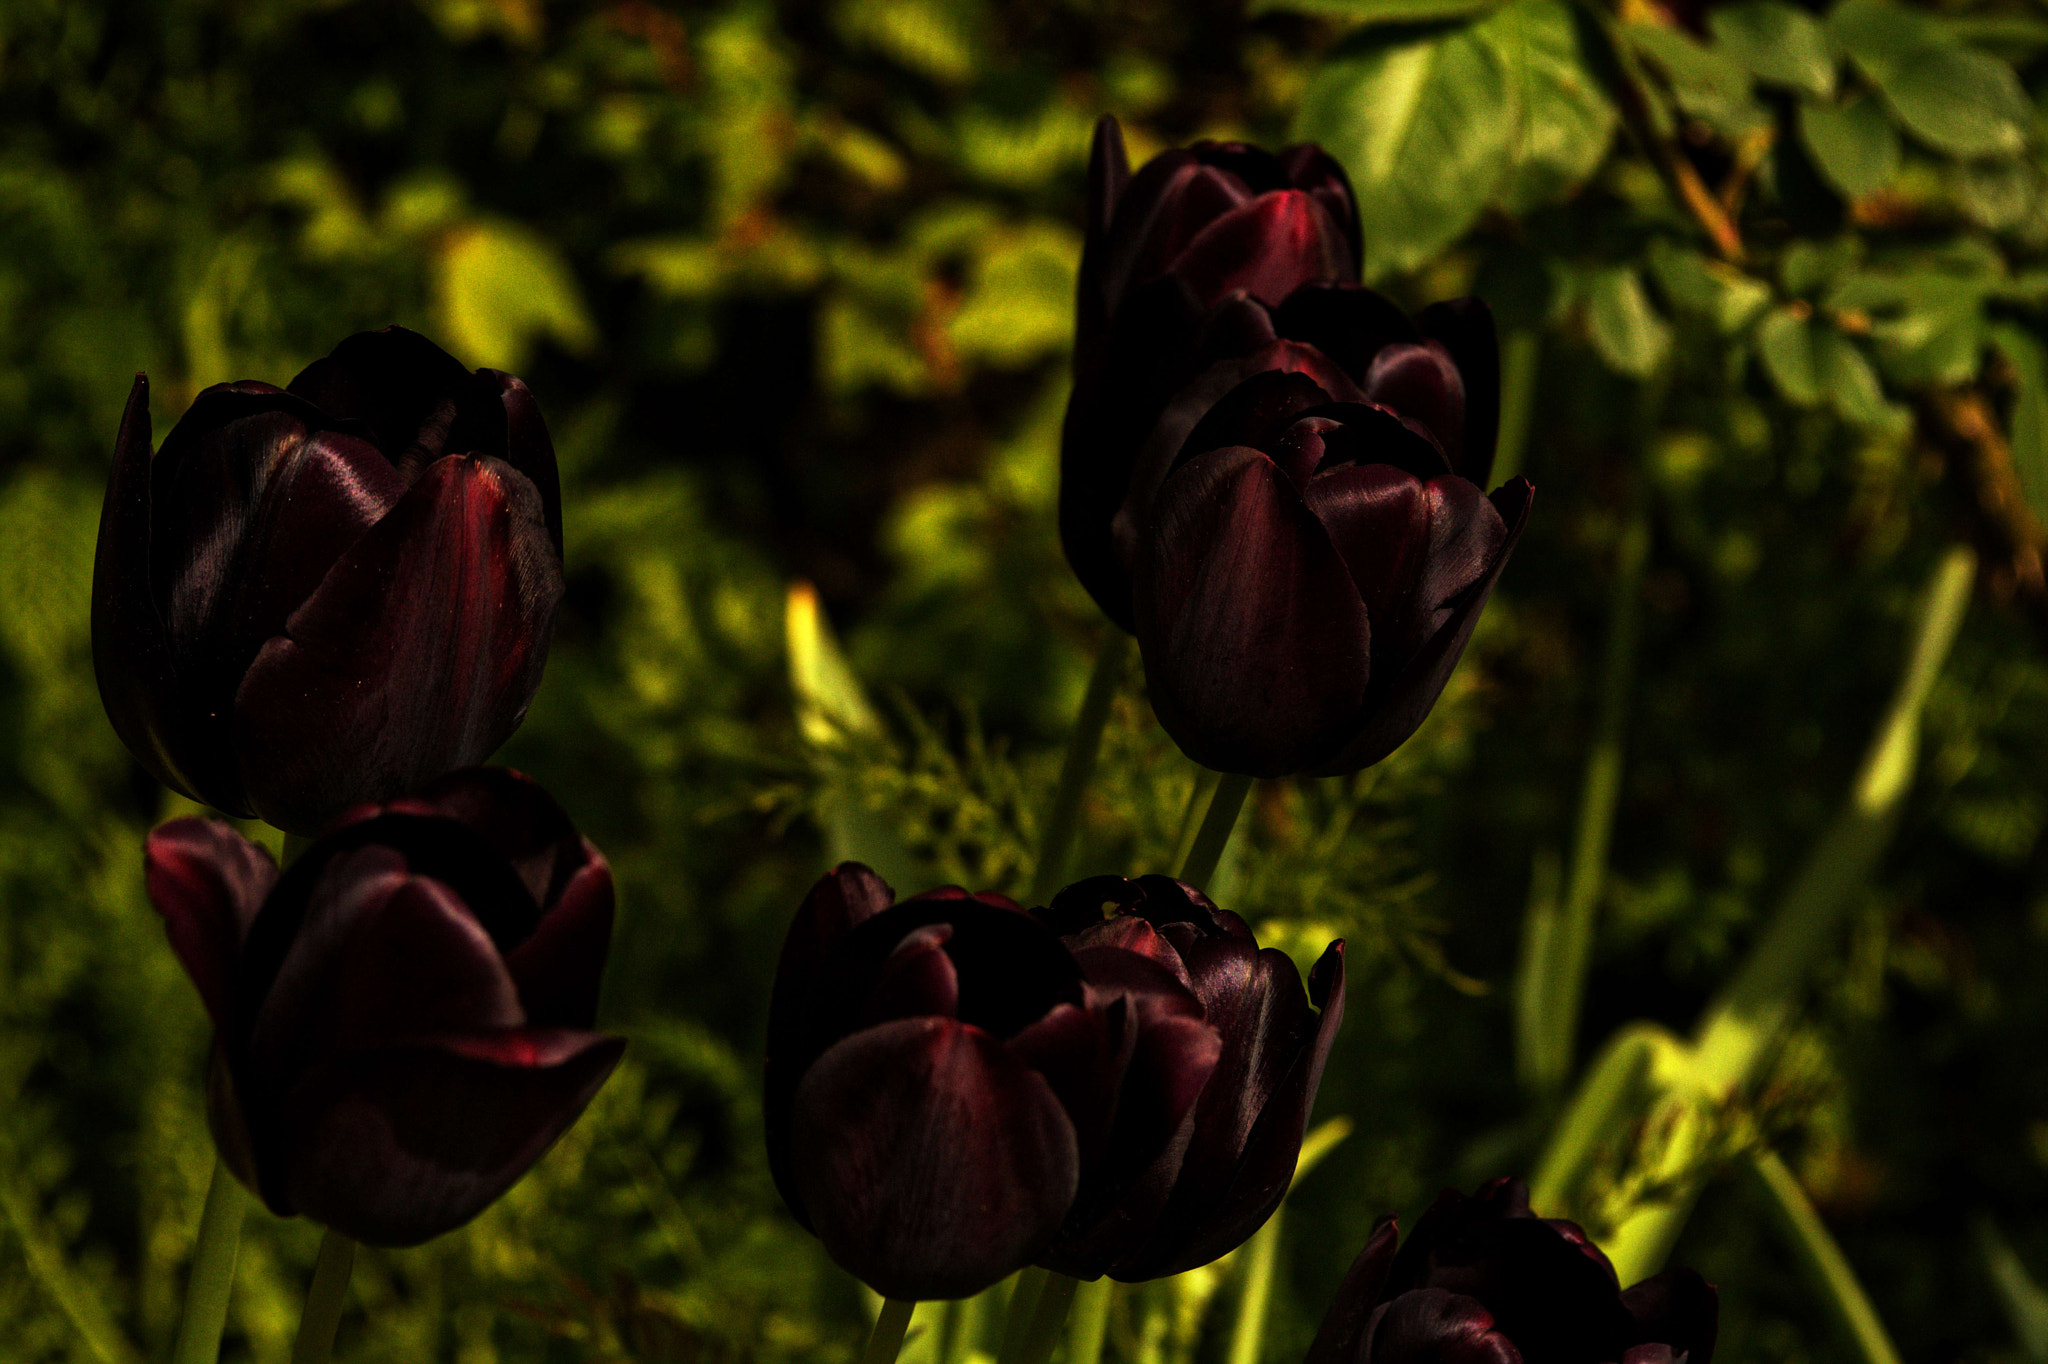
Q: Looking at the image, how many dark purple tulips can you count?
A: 8